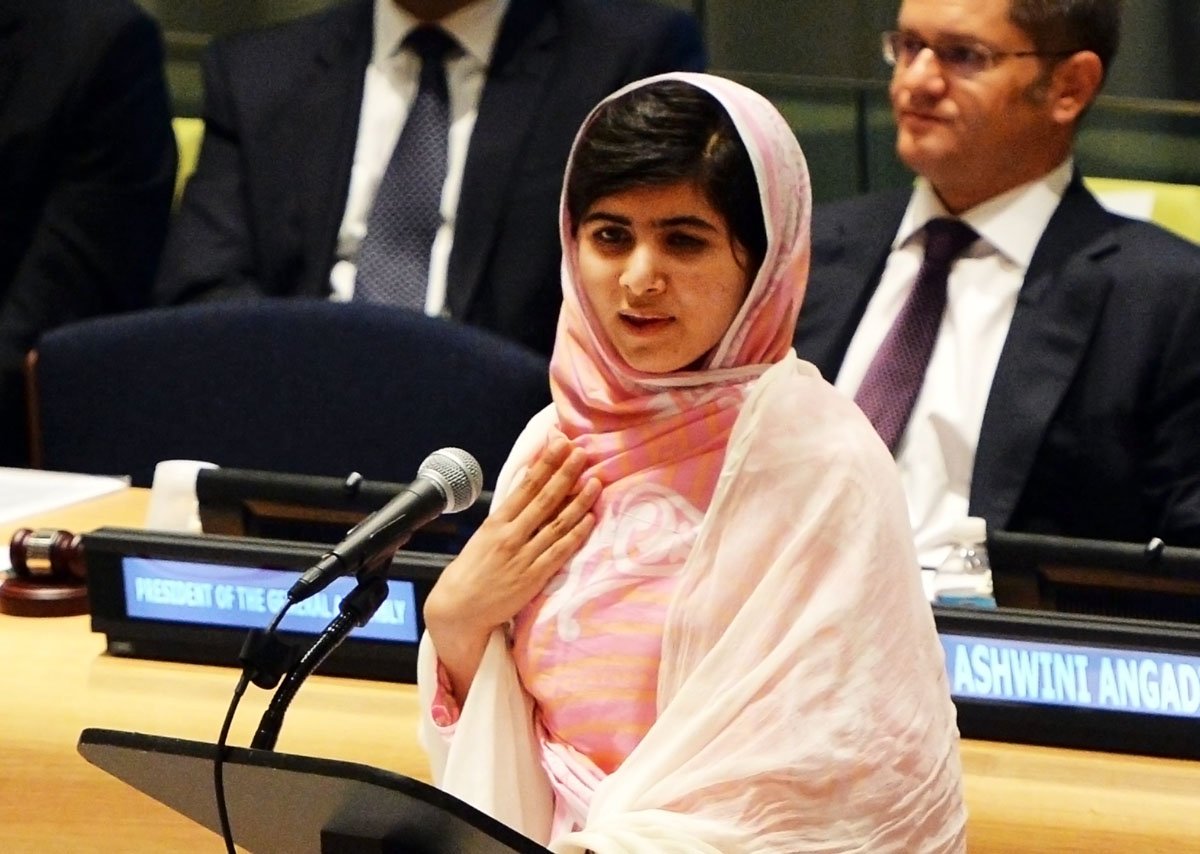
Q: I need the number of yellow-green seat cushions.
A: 2